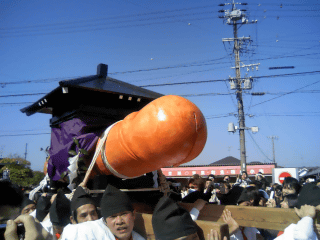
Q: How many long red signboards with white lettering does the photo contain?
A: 1